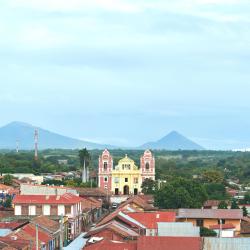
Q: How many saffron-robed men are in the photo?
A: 0